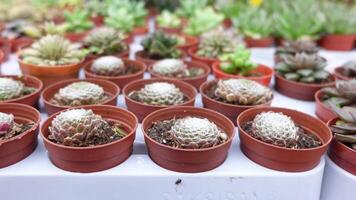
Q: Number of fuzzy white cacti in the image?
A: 10